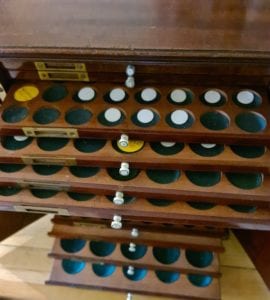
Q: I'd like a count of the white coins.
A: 12